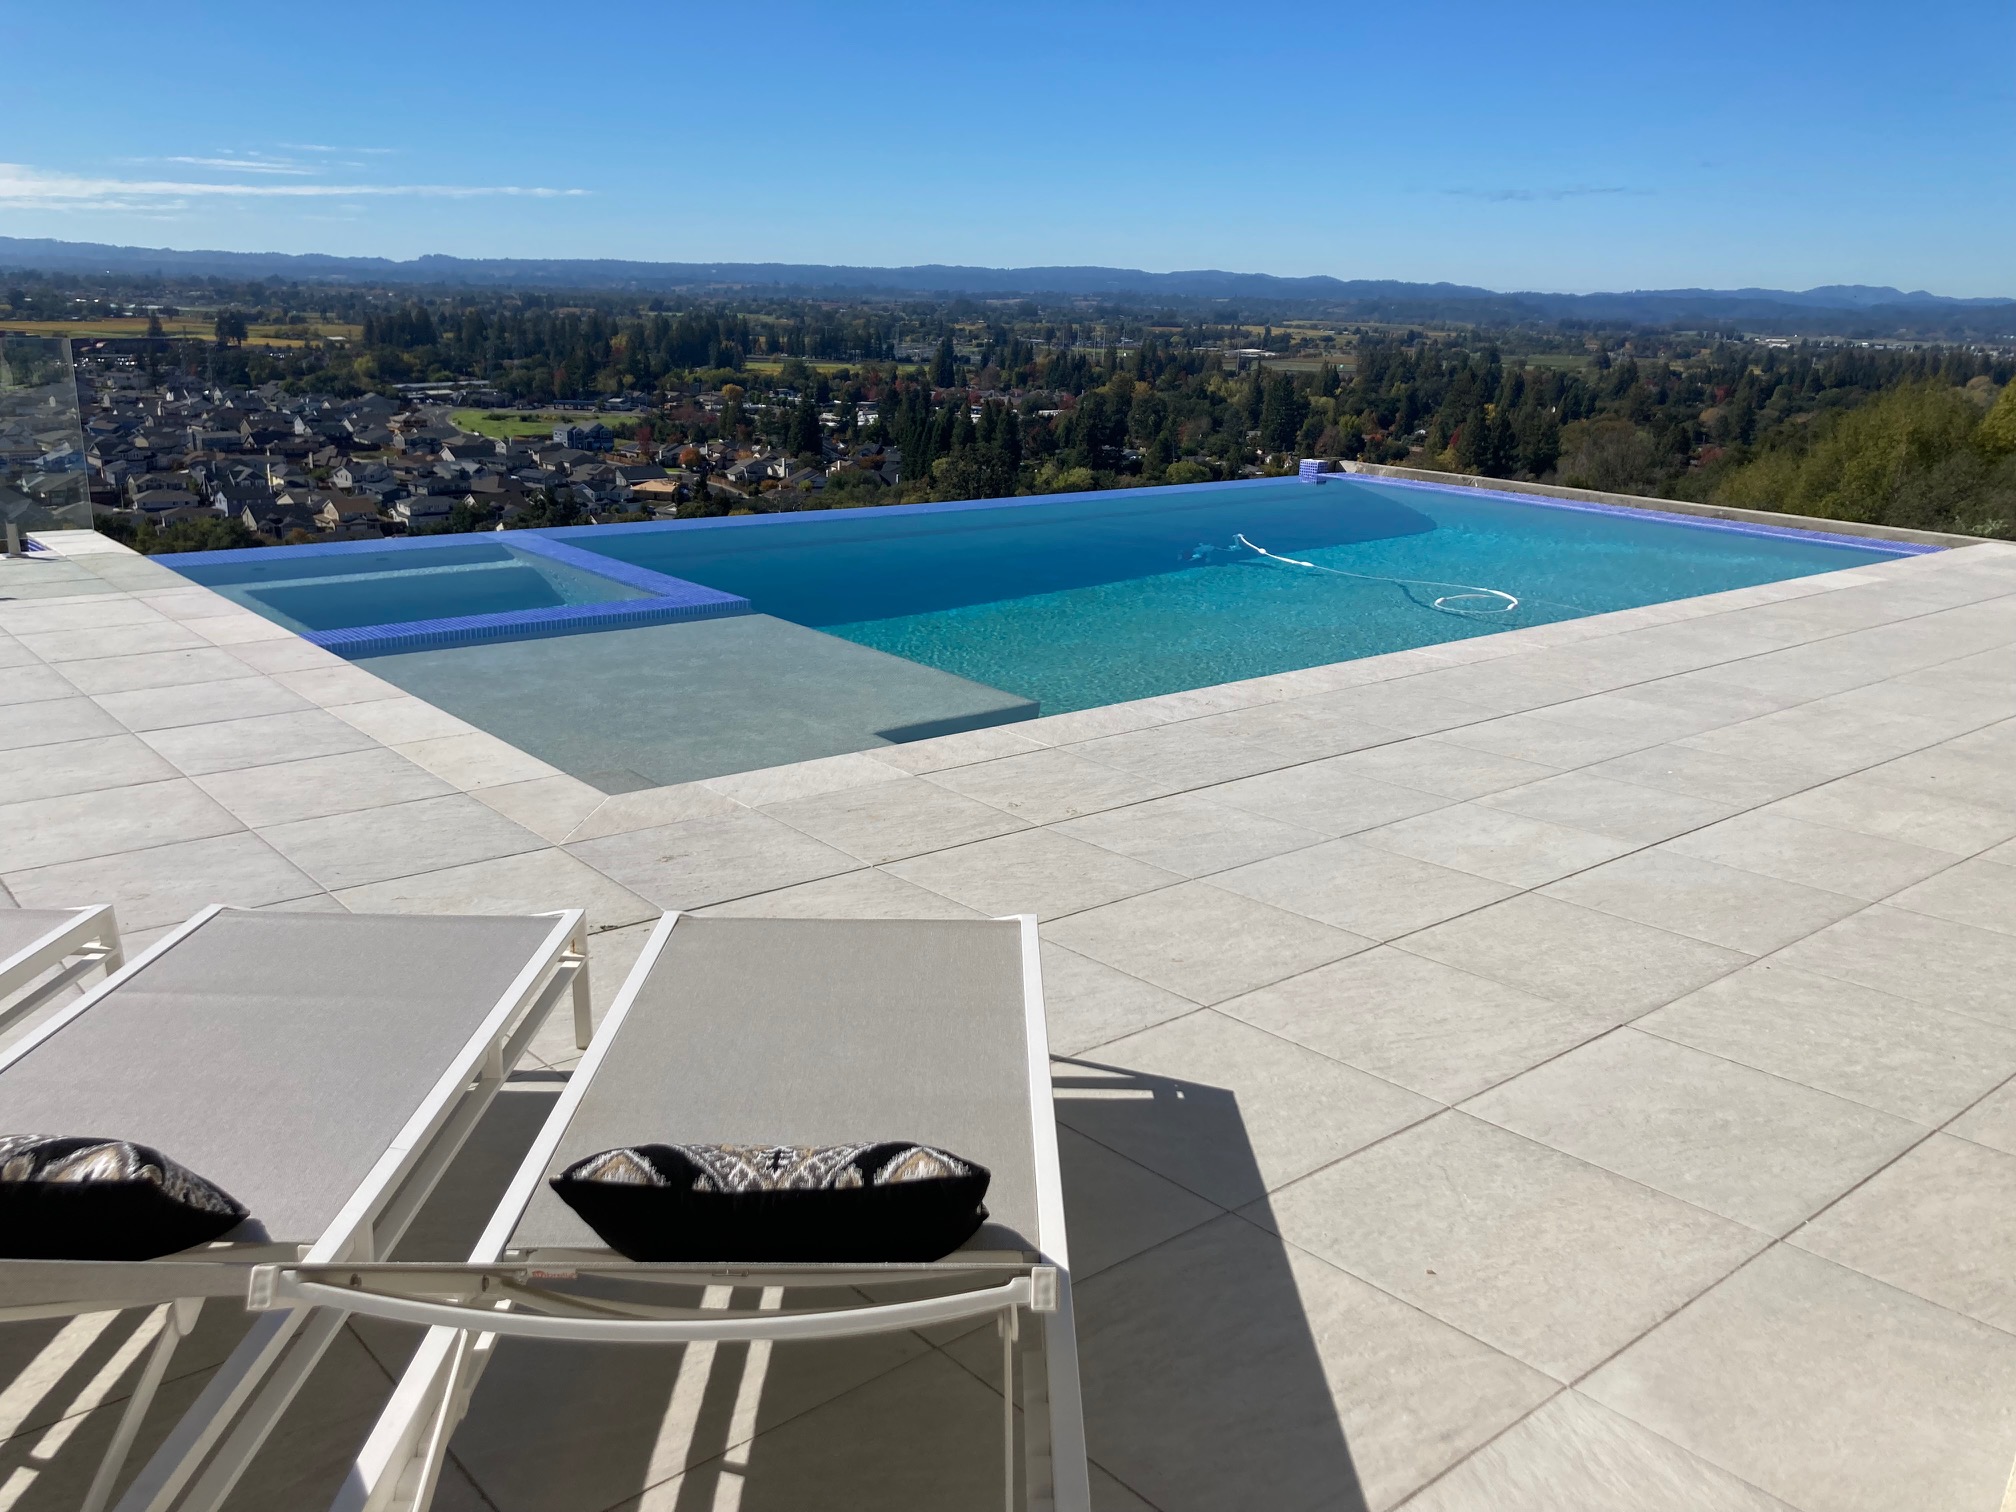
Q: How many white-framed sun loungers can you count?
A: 3